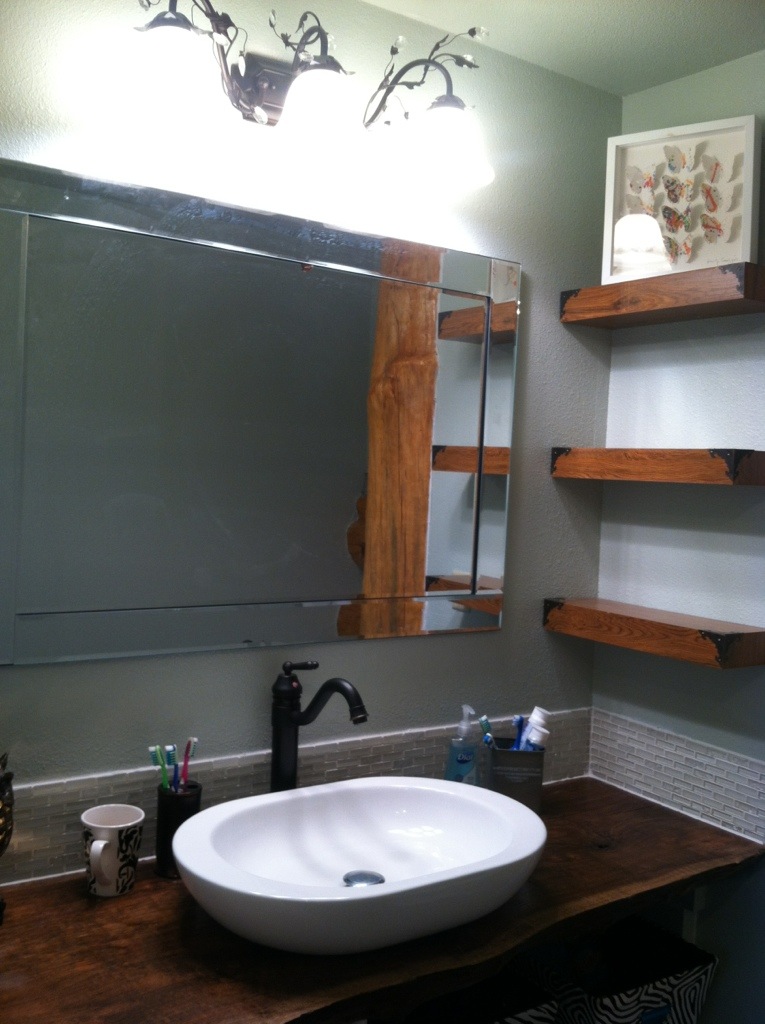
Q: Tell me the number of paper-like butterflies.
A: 9